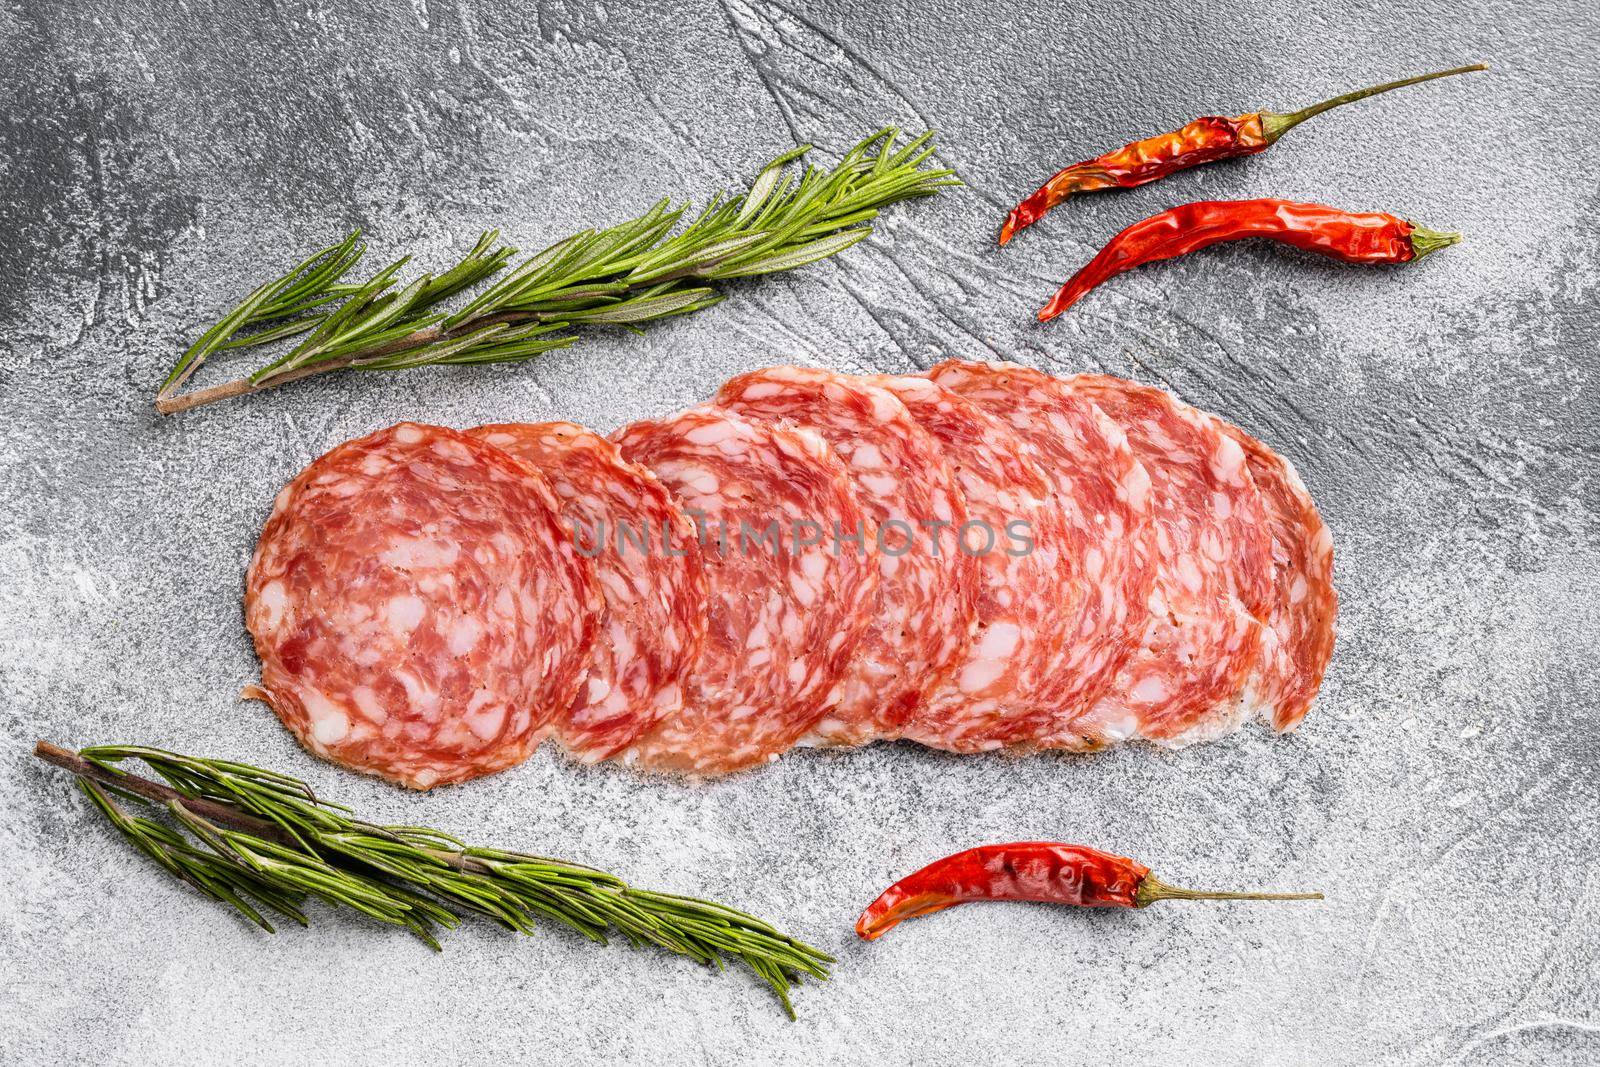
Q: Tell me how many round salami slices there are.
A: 8